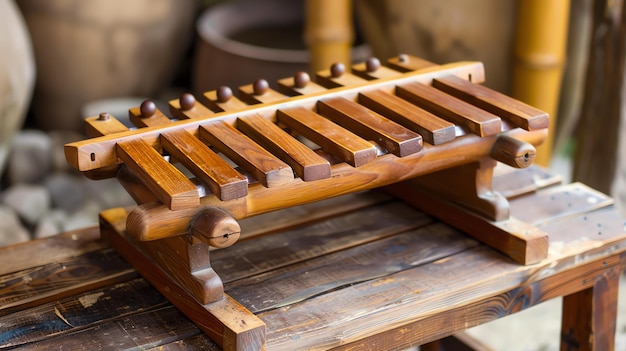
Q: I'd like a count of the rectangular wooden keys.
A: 9